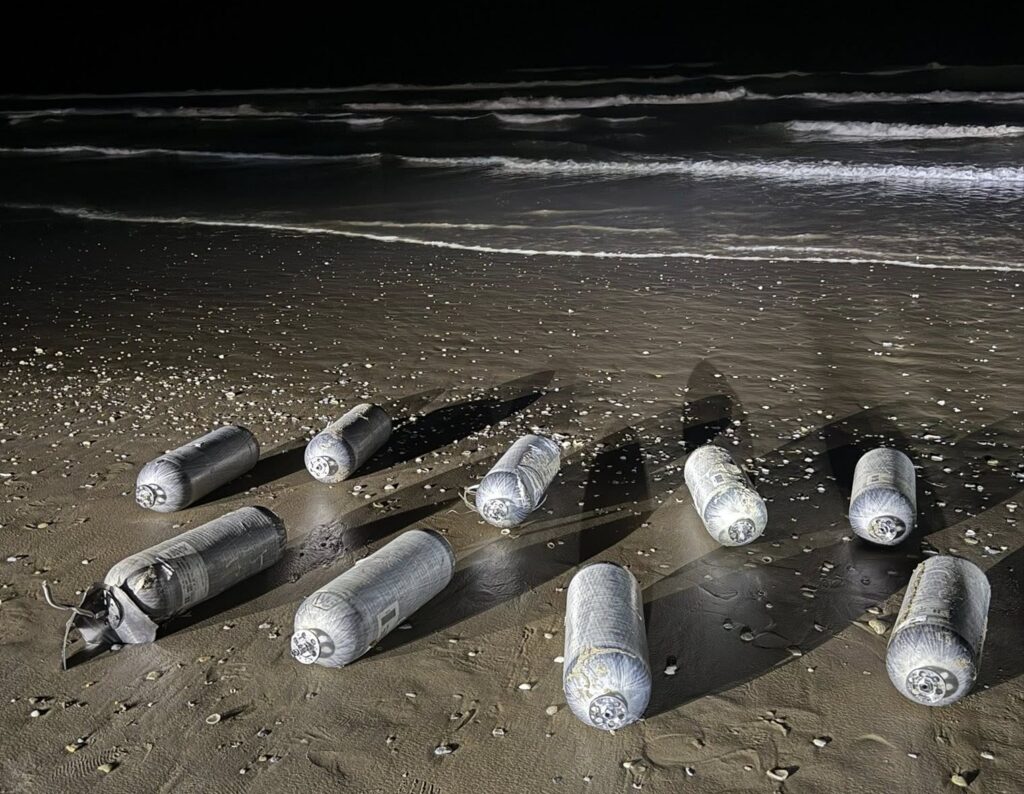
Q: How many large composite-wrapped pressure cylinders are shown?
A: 9